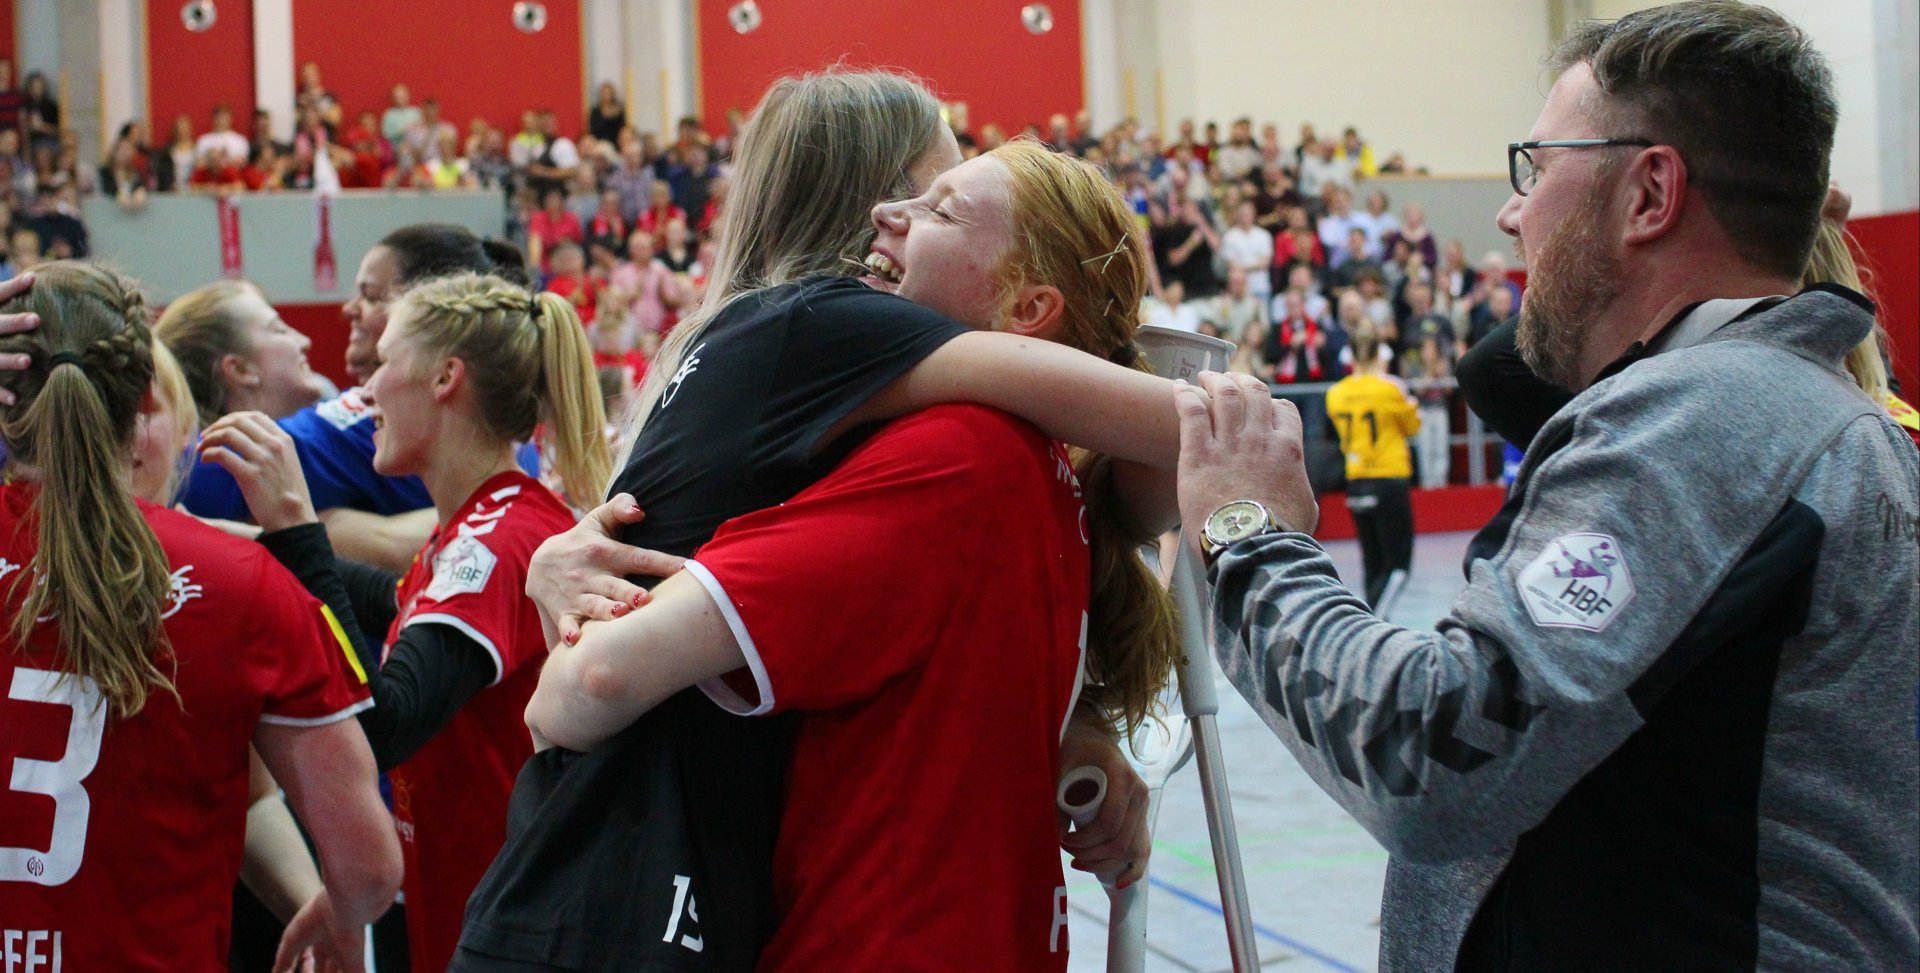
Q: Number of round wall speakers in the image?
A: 4